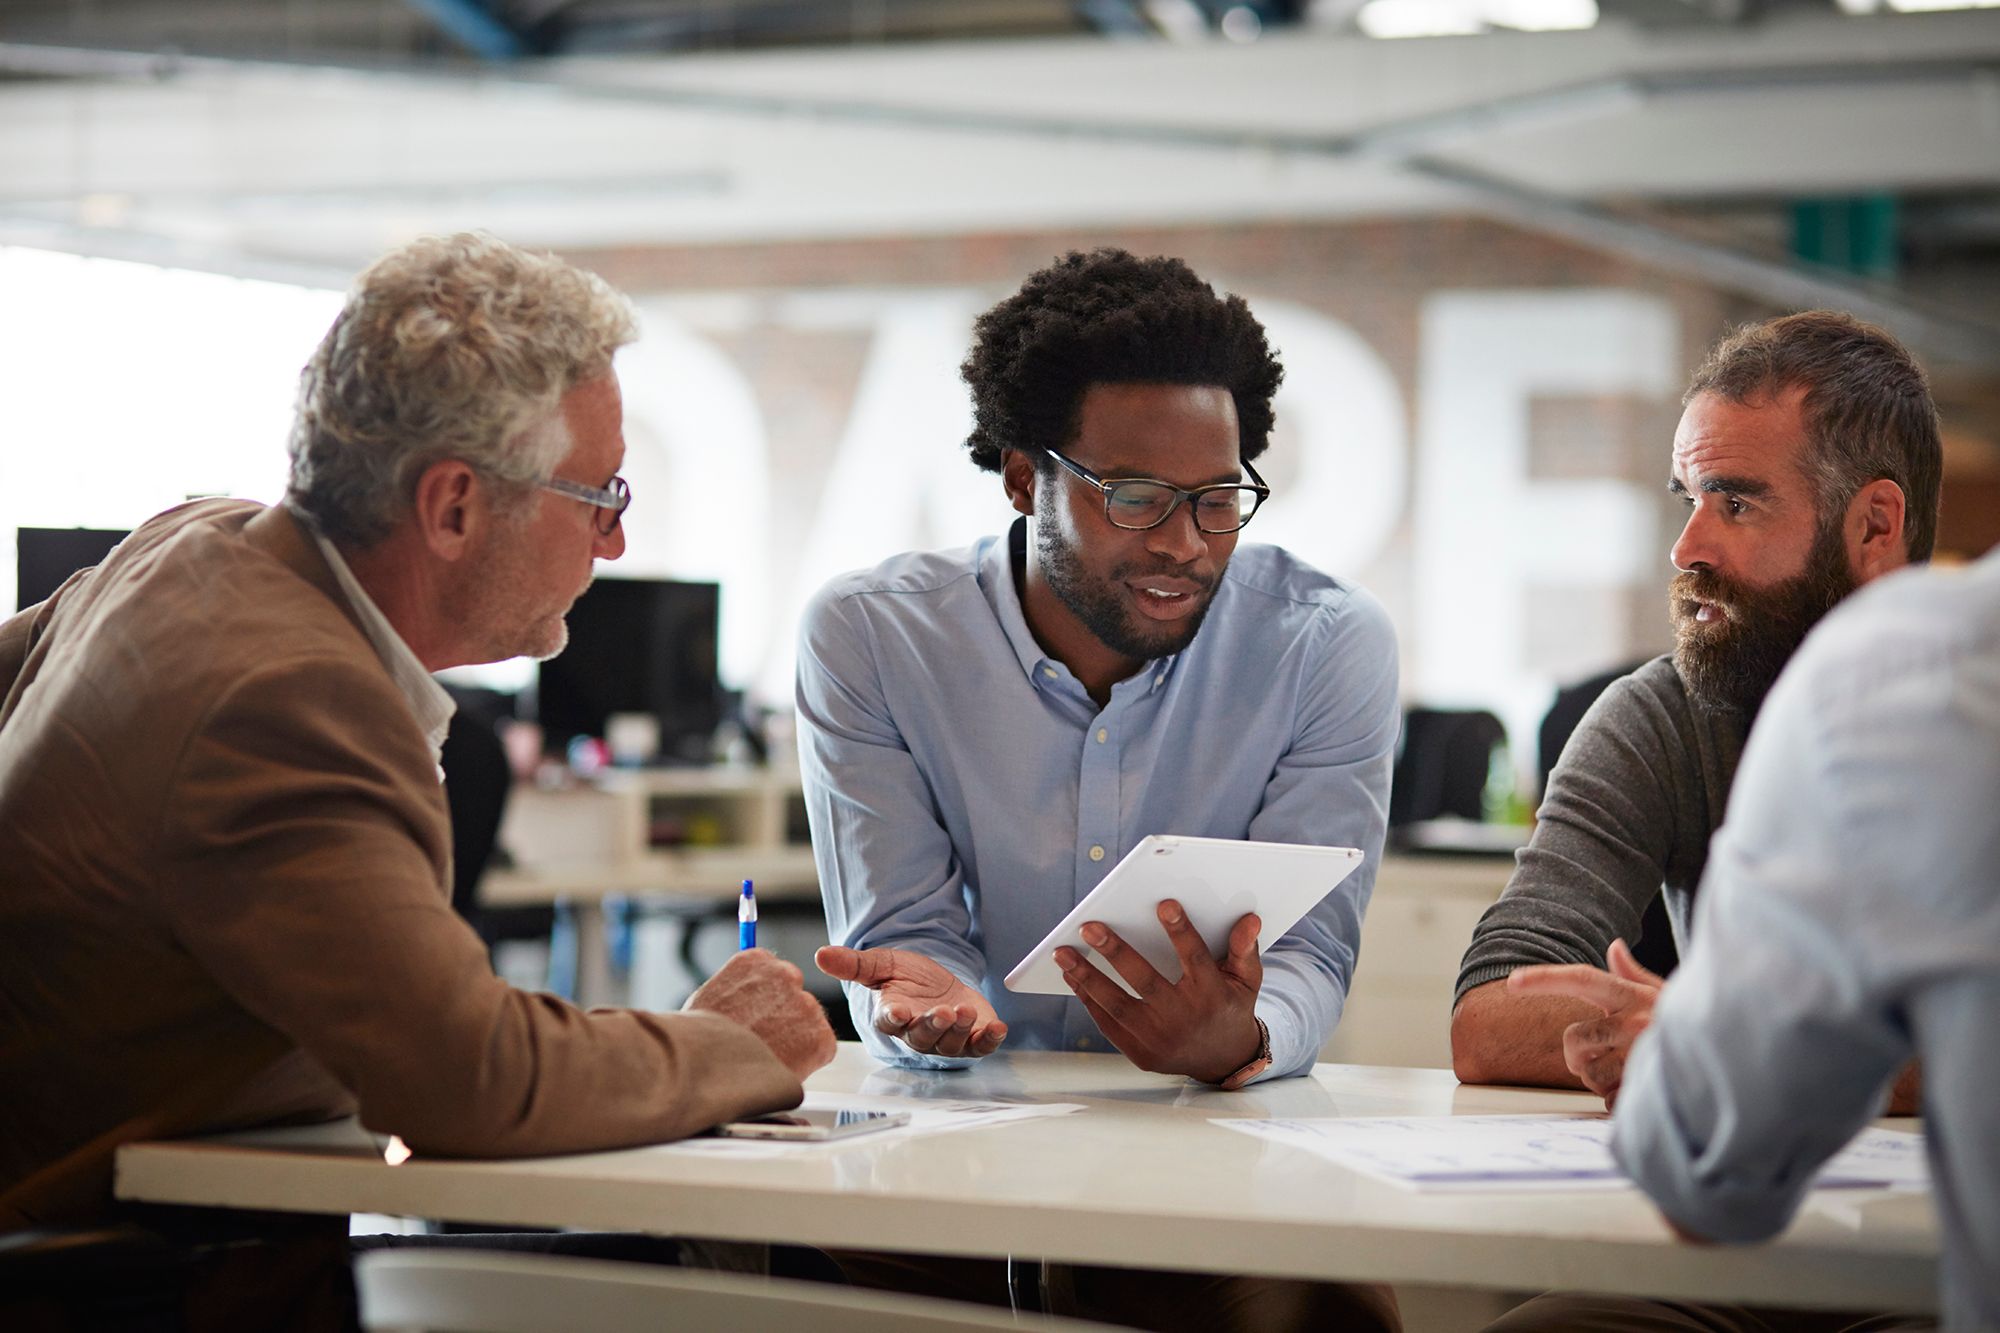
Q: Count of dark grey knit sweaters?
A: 1